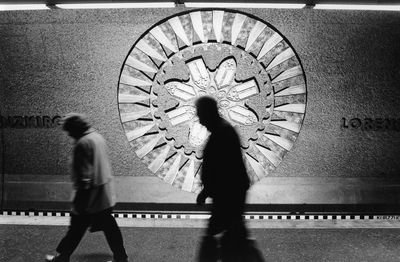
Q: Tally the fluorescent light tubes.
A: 4